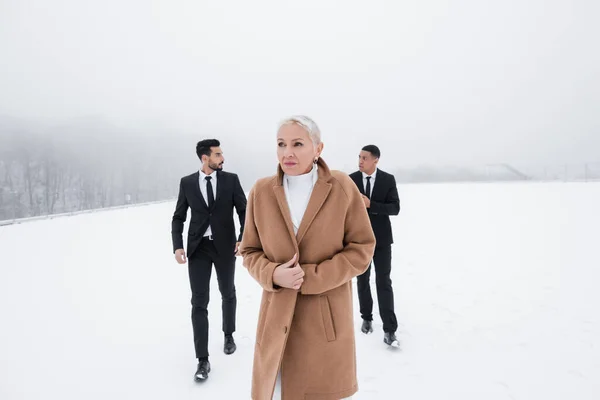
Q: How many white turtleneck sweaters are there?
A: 1